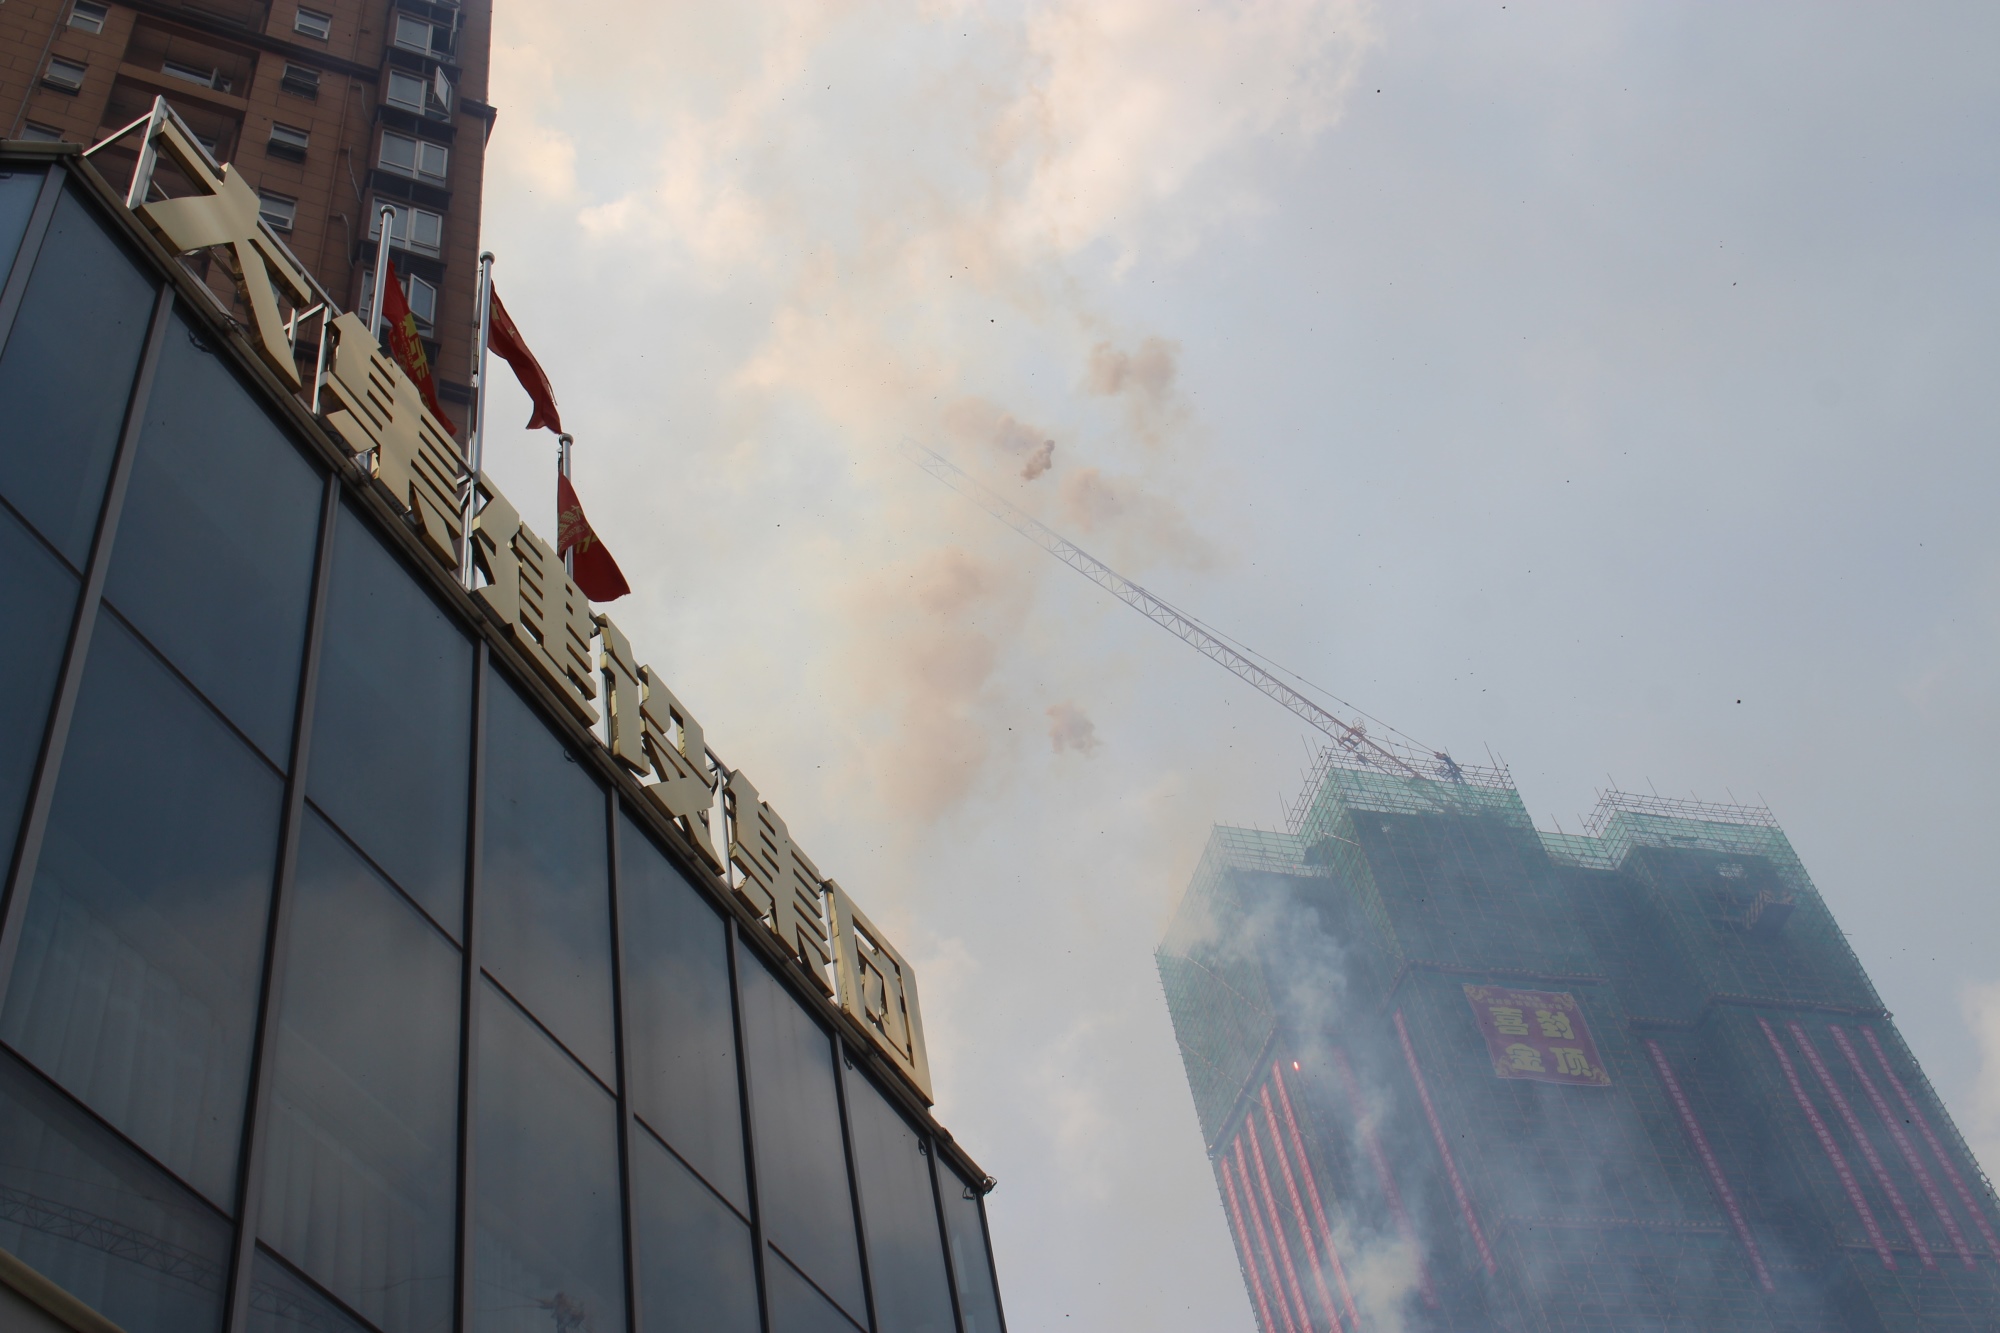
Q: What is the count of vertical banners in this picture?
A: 12